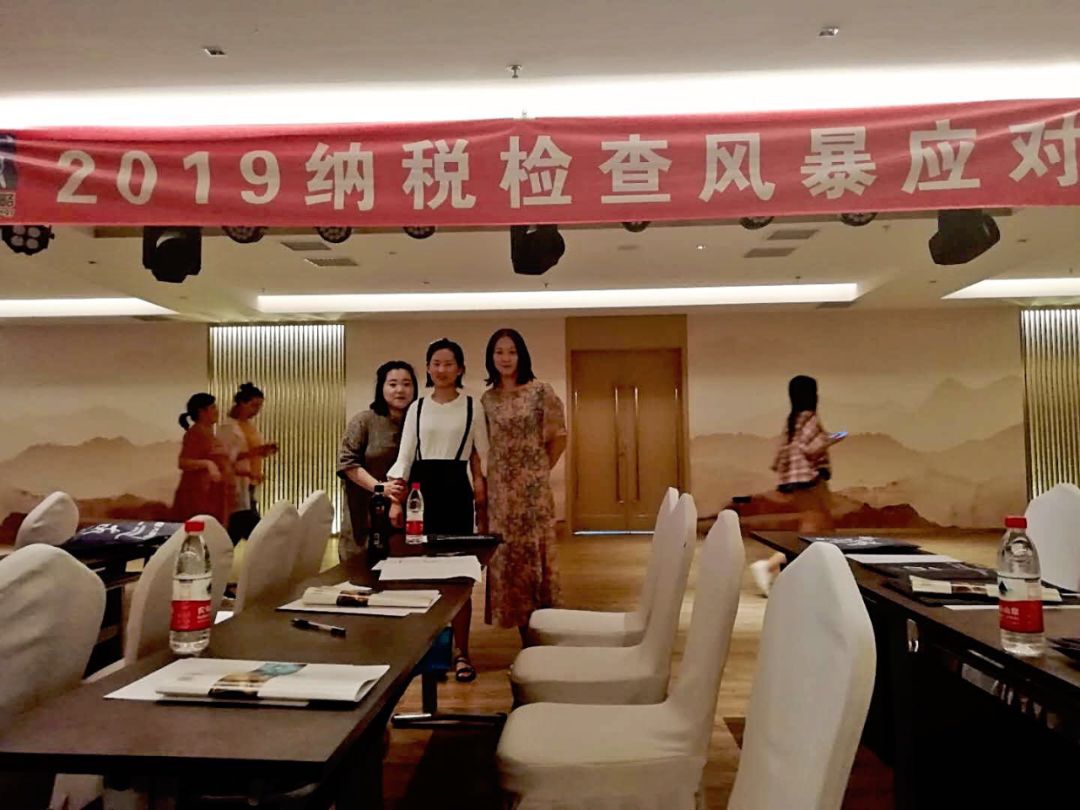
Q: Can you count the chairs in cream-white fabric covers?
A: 10